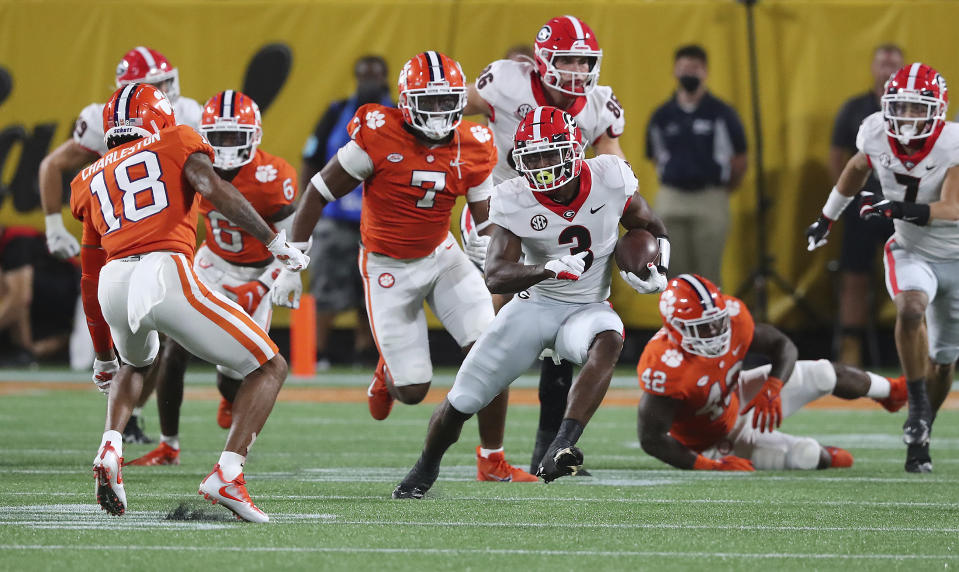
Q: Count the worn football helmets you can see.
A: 8